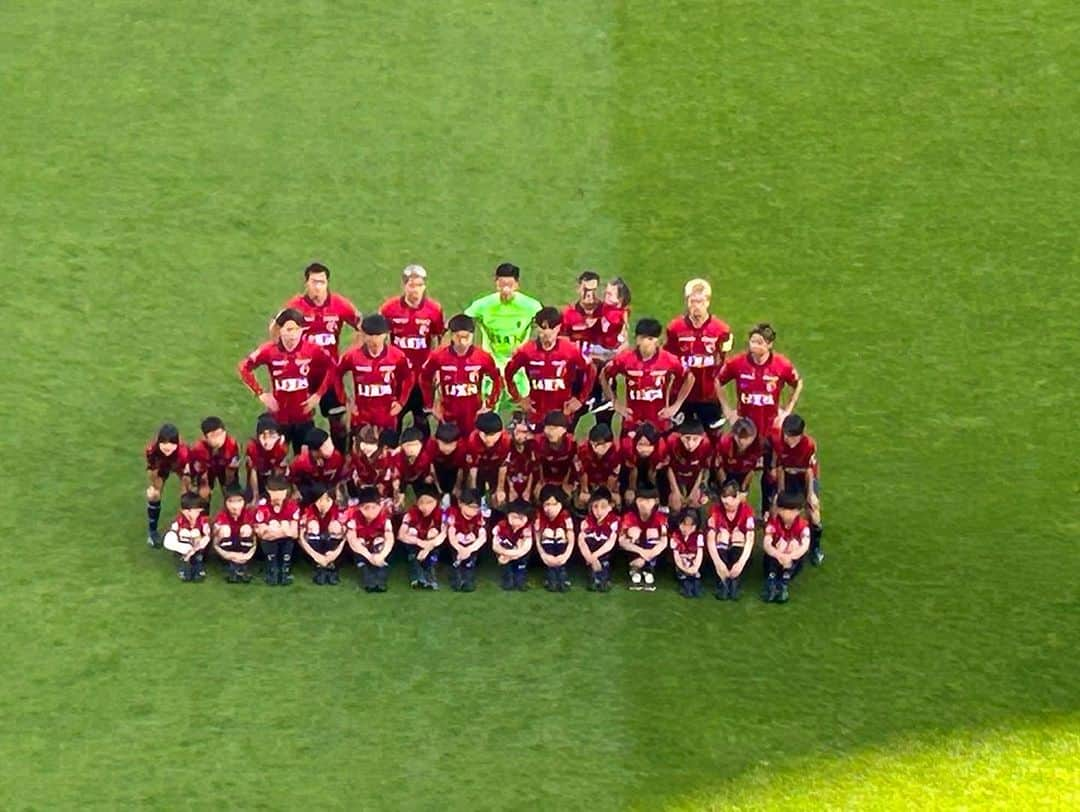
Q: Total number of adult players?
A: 11